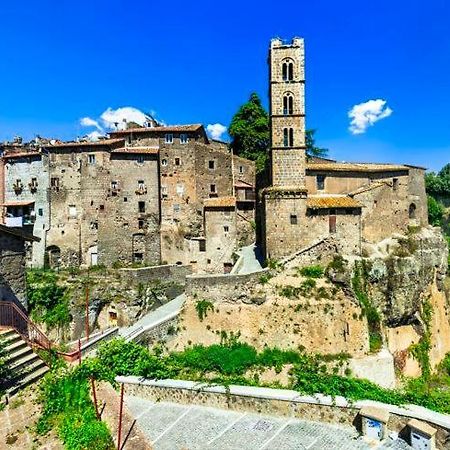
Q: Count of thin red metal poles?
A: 4